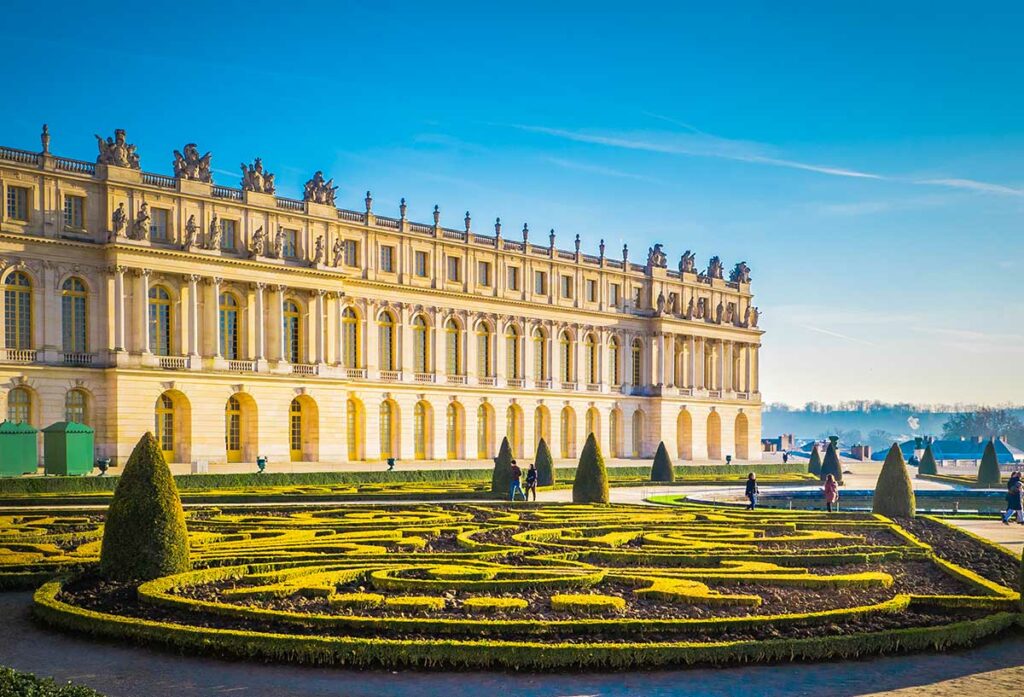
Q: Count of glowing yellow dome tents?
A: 0